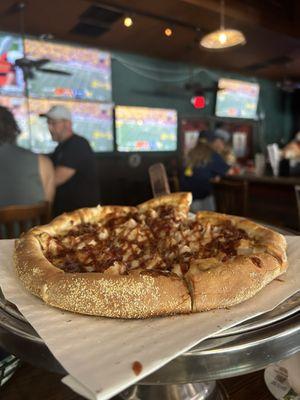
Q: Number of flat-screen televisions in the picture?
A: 6